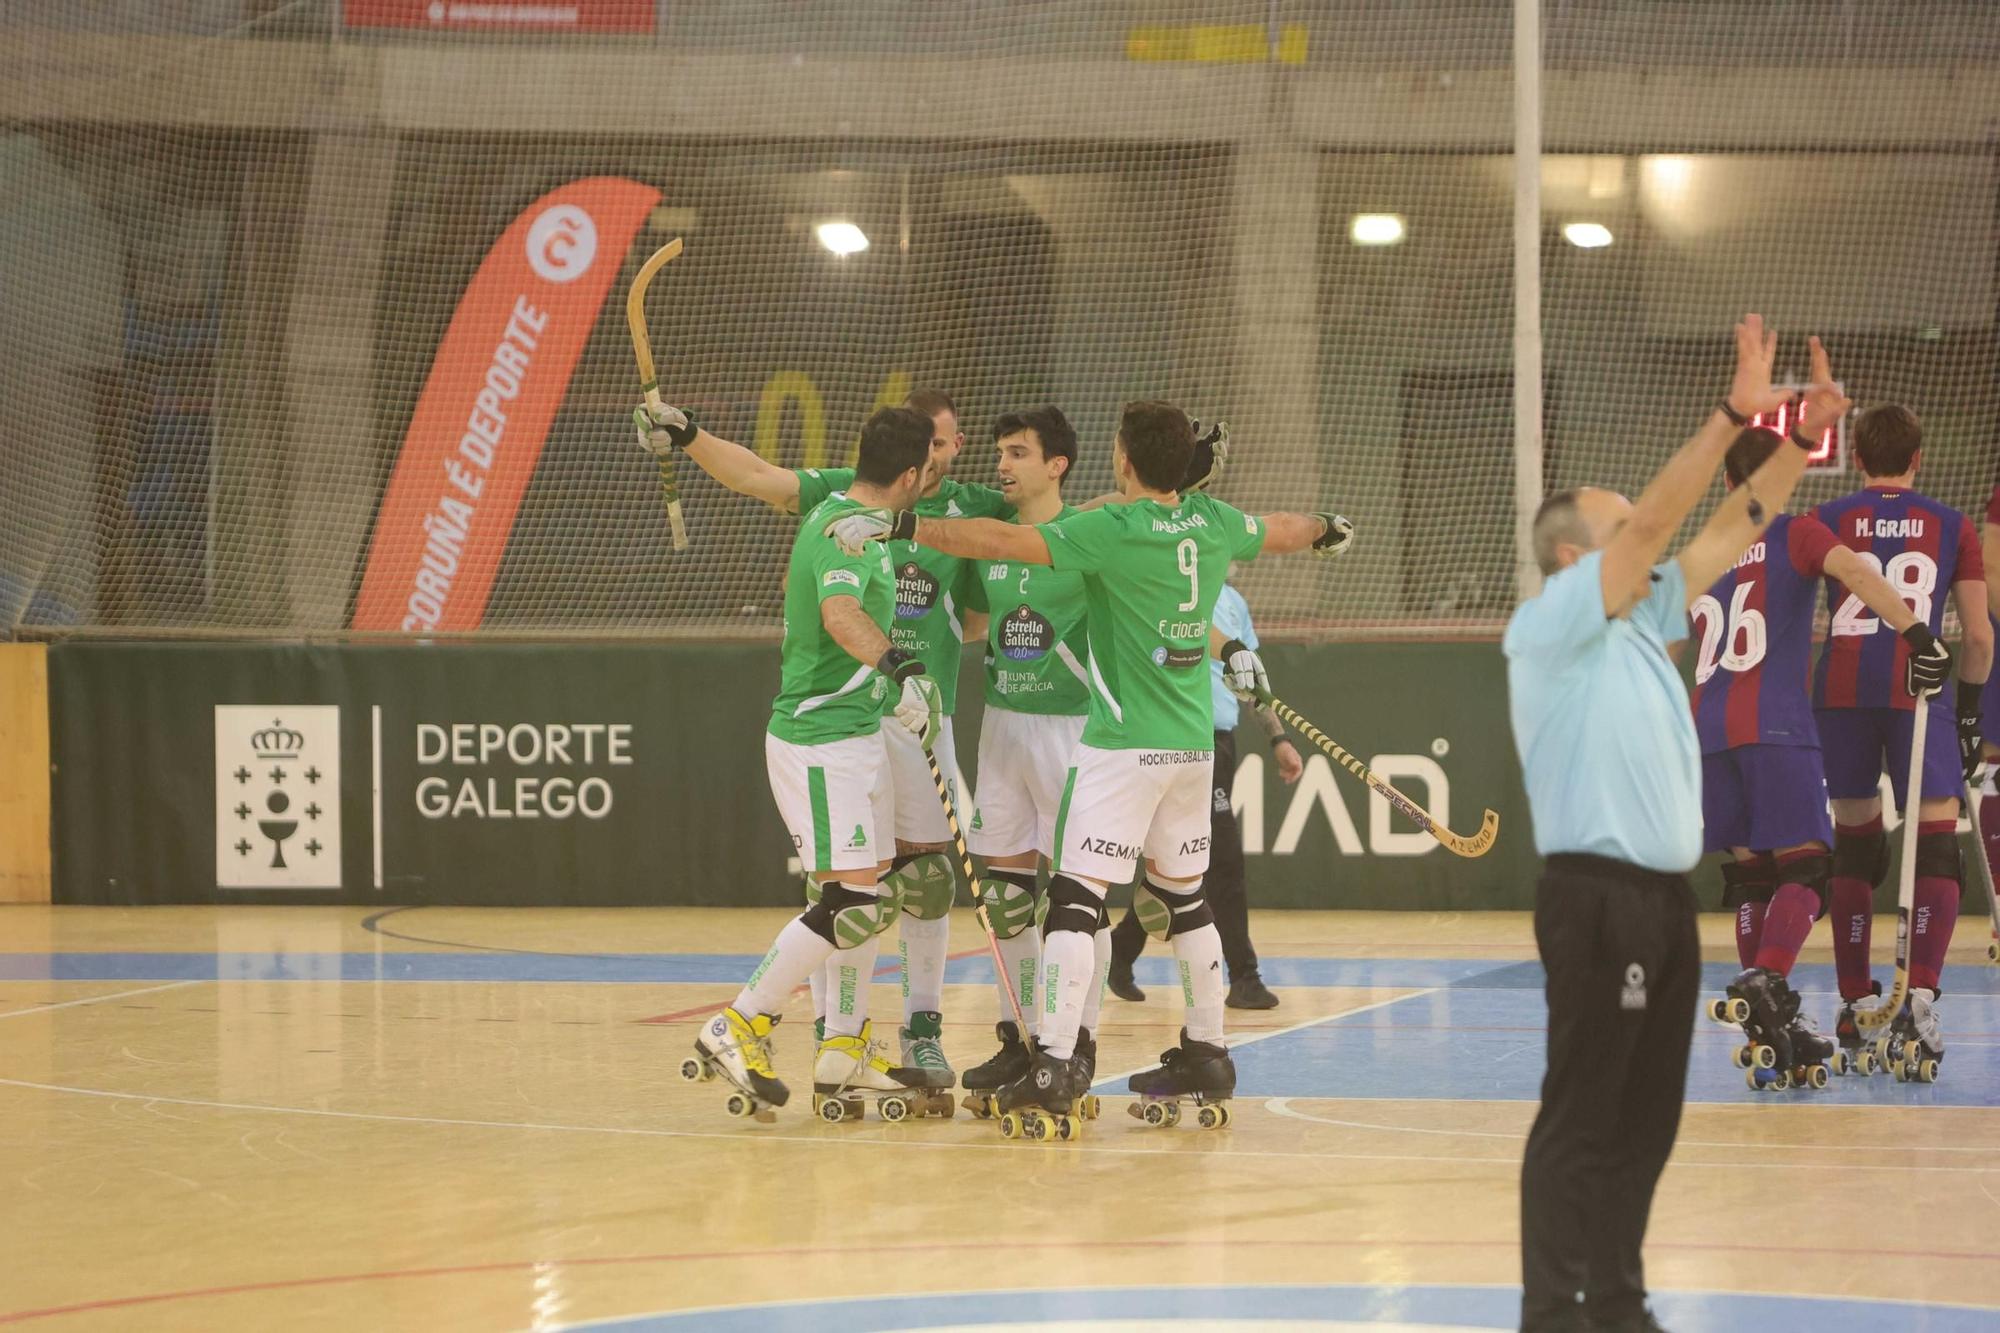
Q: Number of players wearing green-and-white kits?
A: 4